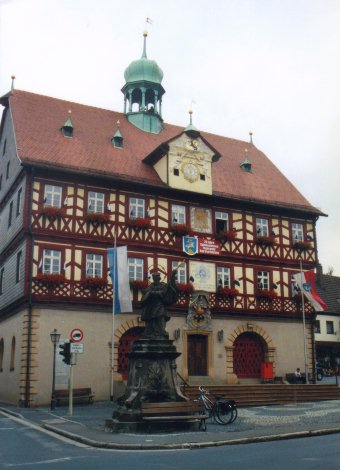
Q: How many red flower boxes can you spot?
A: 14